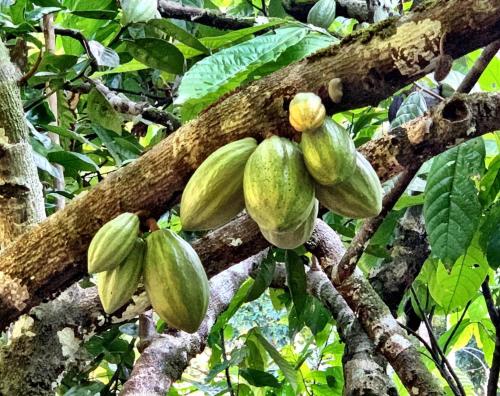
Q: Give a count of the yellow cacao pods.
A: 1